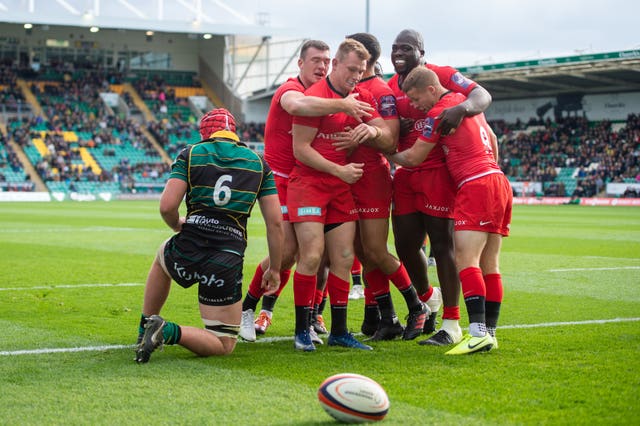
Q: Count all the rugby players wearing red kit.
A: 5